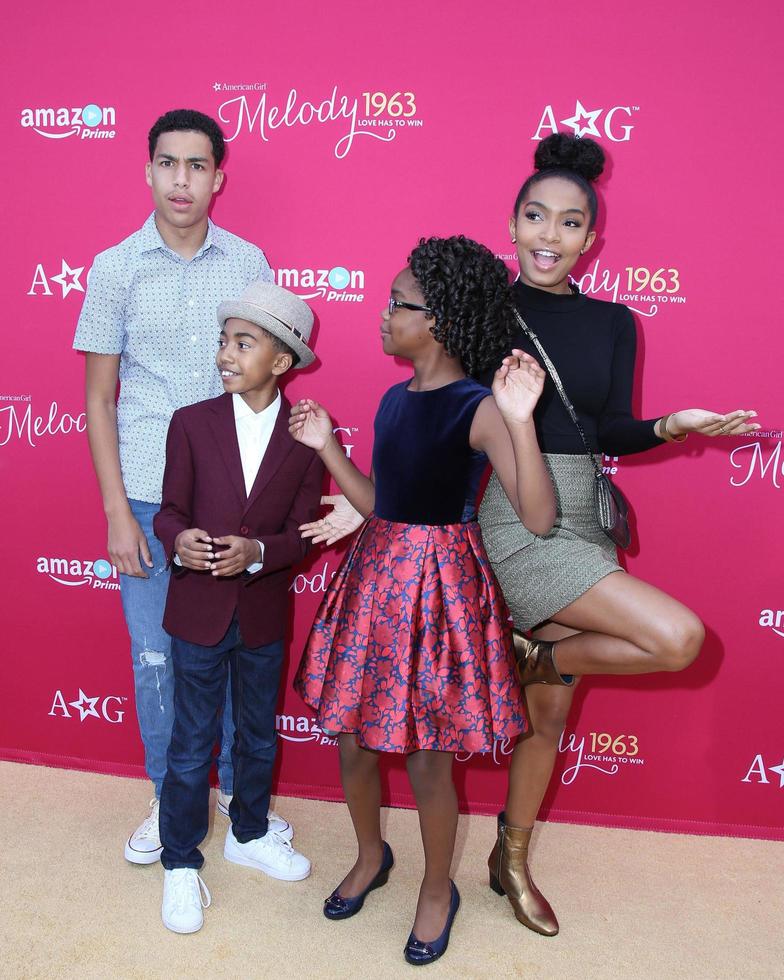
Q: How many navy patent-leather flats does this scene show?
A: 2